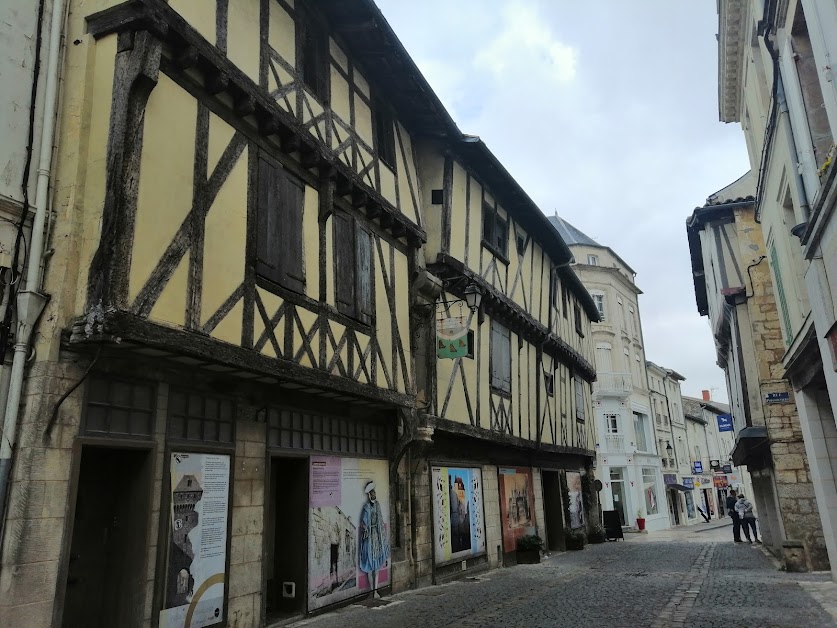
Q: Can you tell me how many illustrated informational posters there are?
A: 5